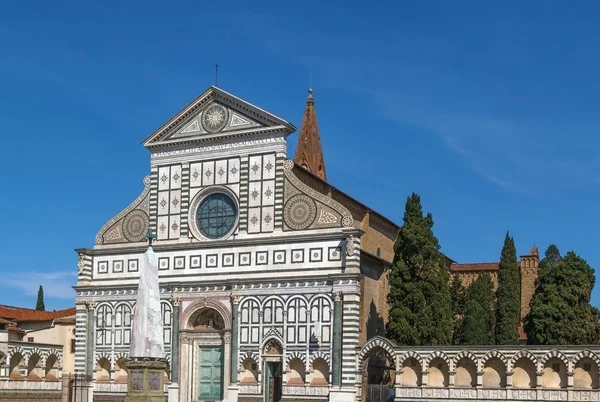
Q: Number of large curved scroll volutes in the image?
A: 2